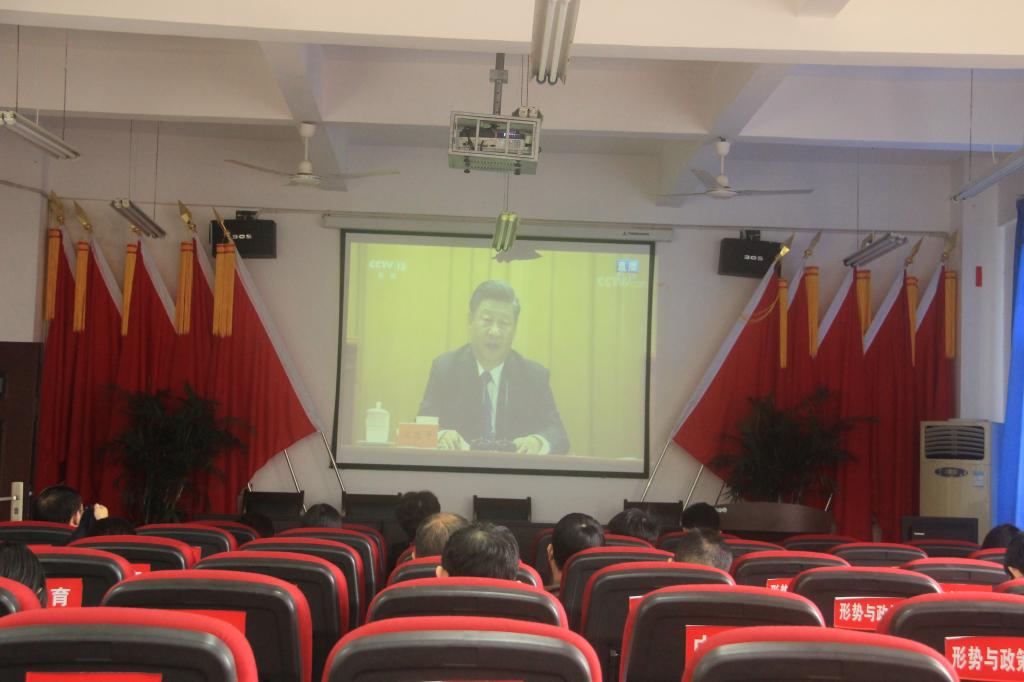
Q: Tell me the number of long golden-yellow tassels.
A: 10